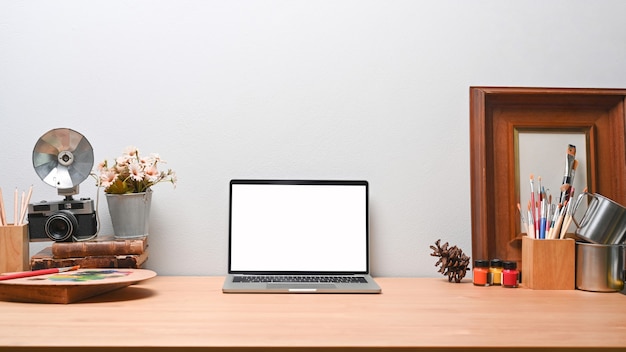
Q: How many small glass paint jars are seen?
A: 3